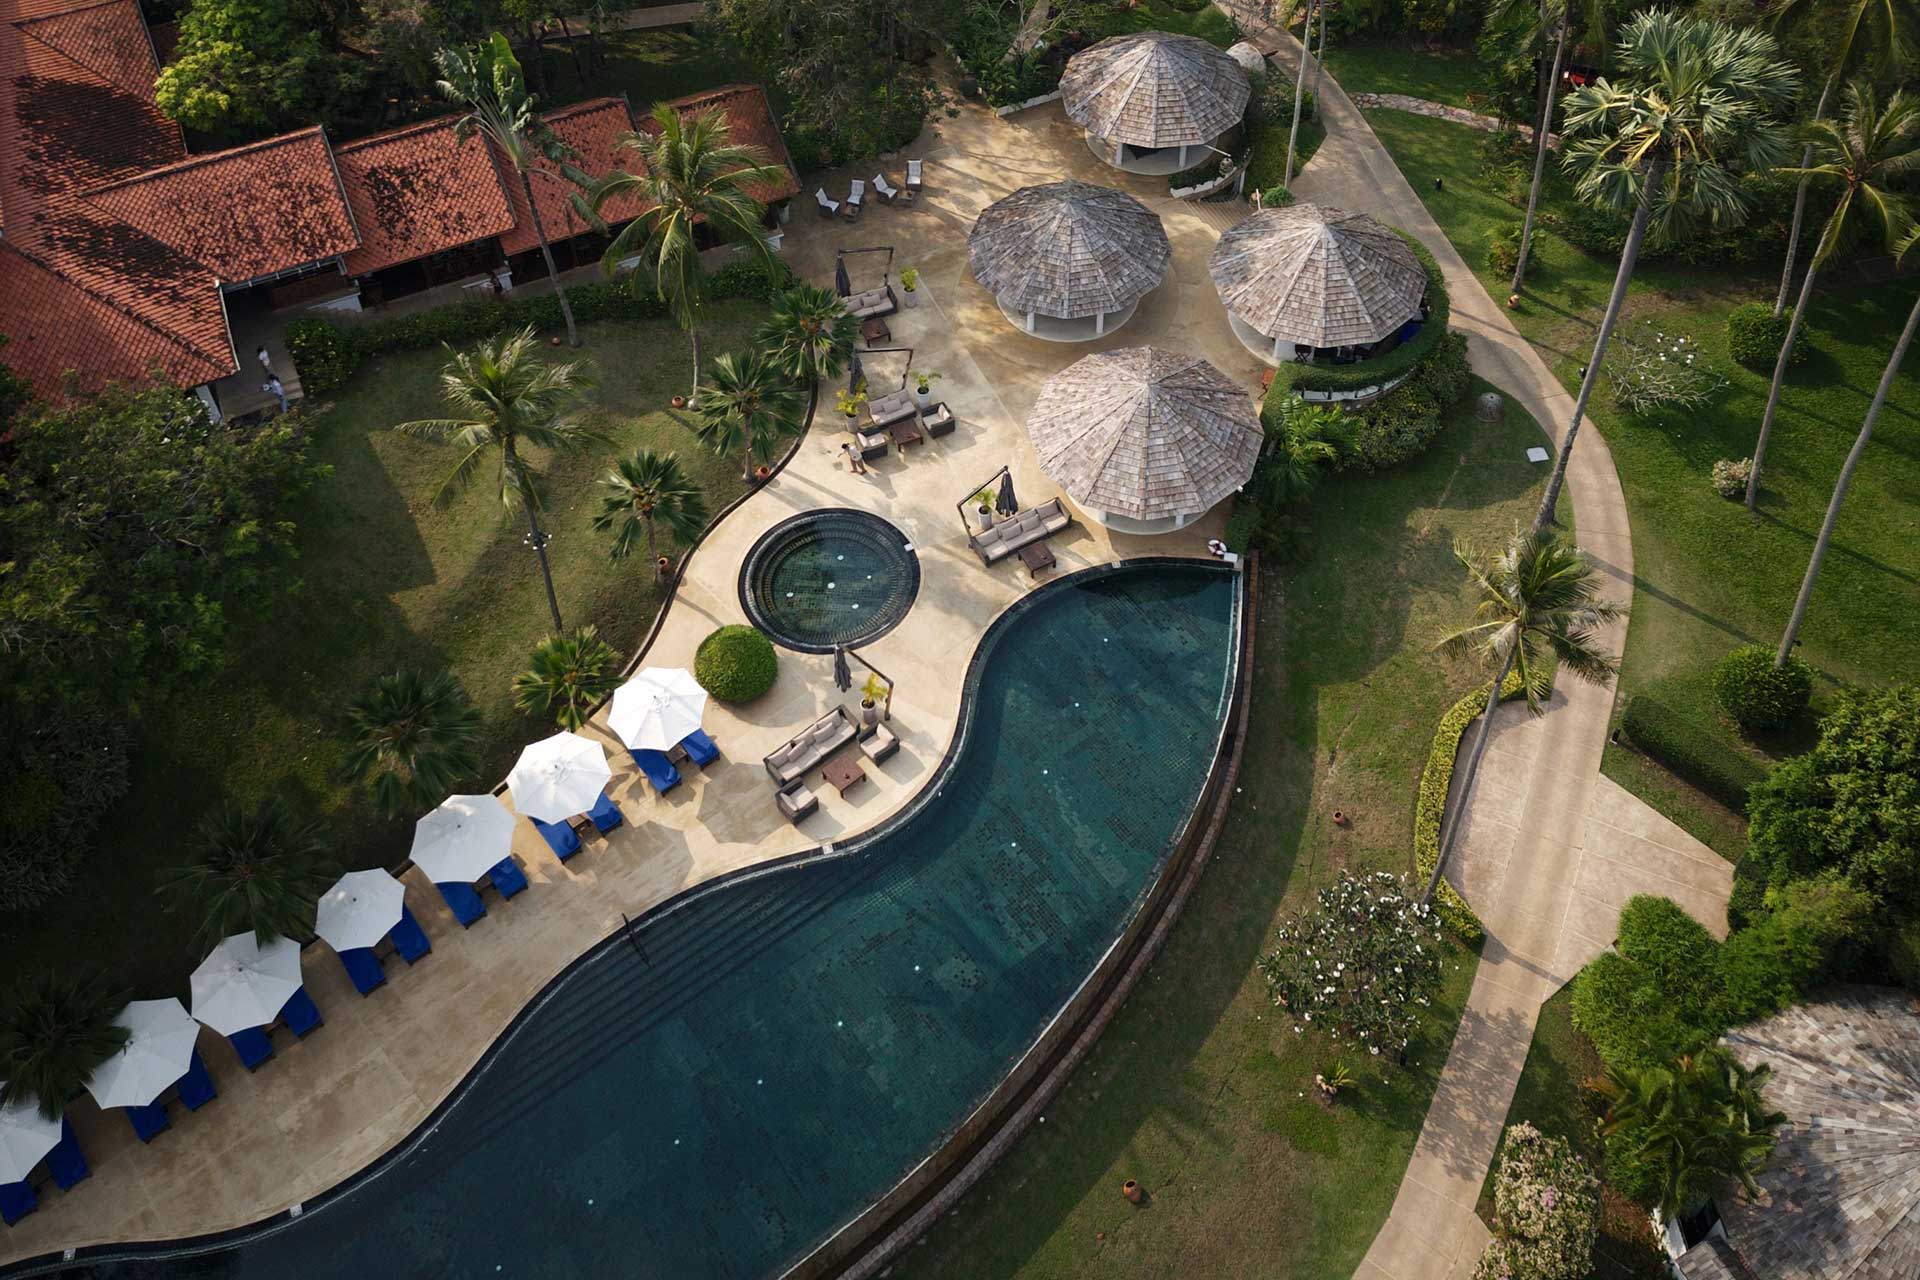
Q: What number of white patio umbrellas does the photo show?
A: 7